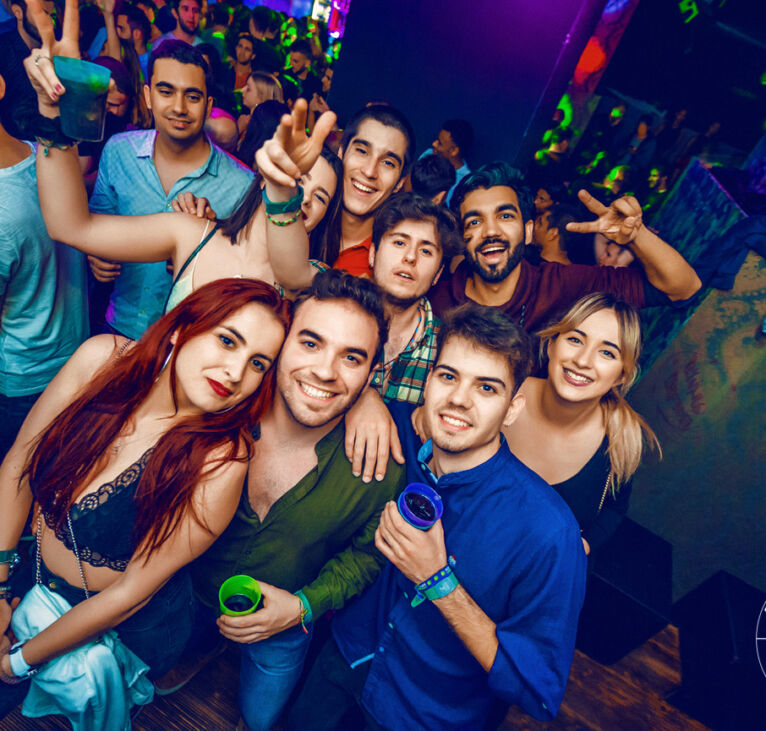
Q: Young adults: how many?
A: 9